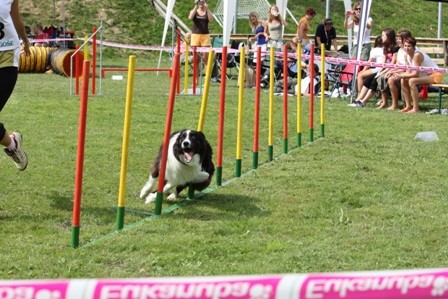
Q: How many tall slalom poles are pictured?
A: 12